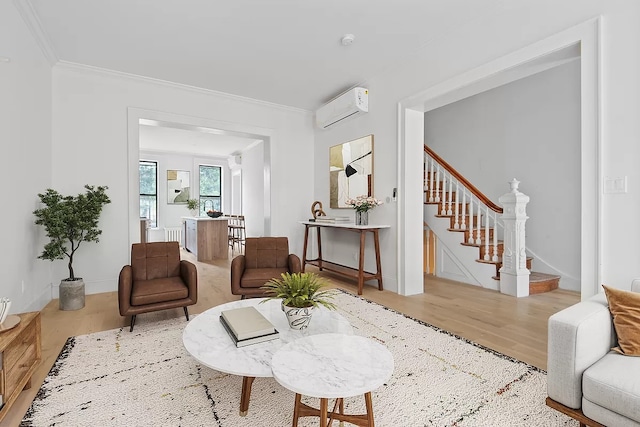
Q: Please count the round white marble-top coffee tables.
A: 2